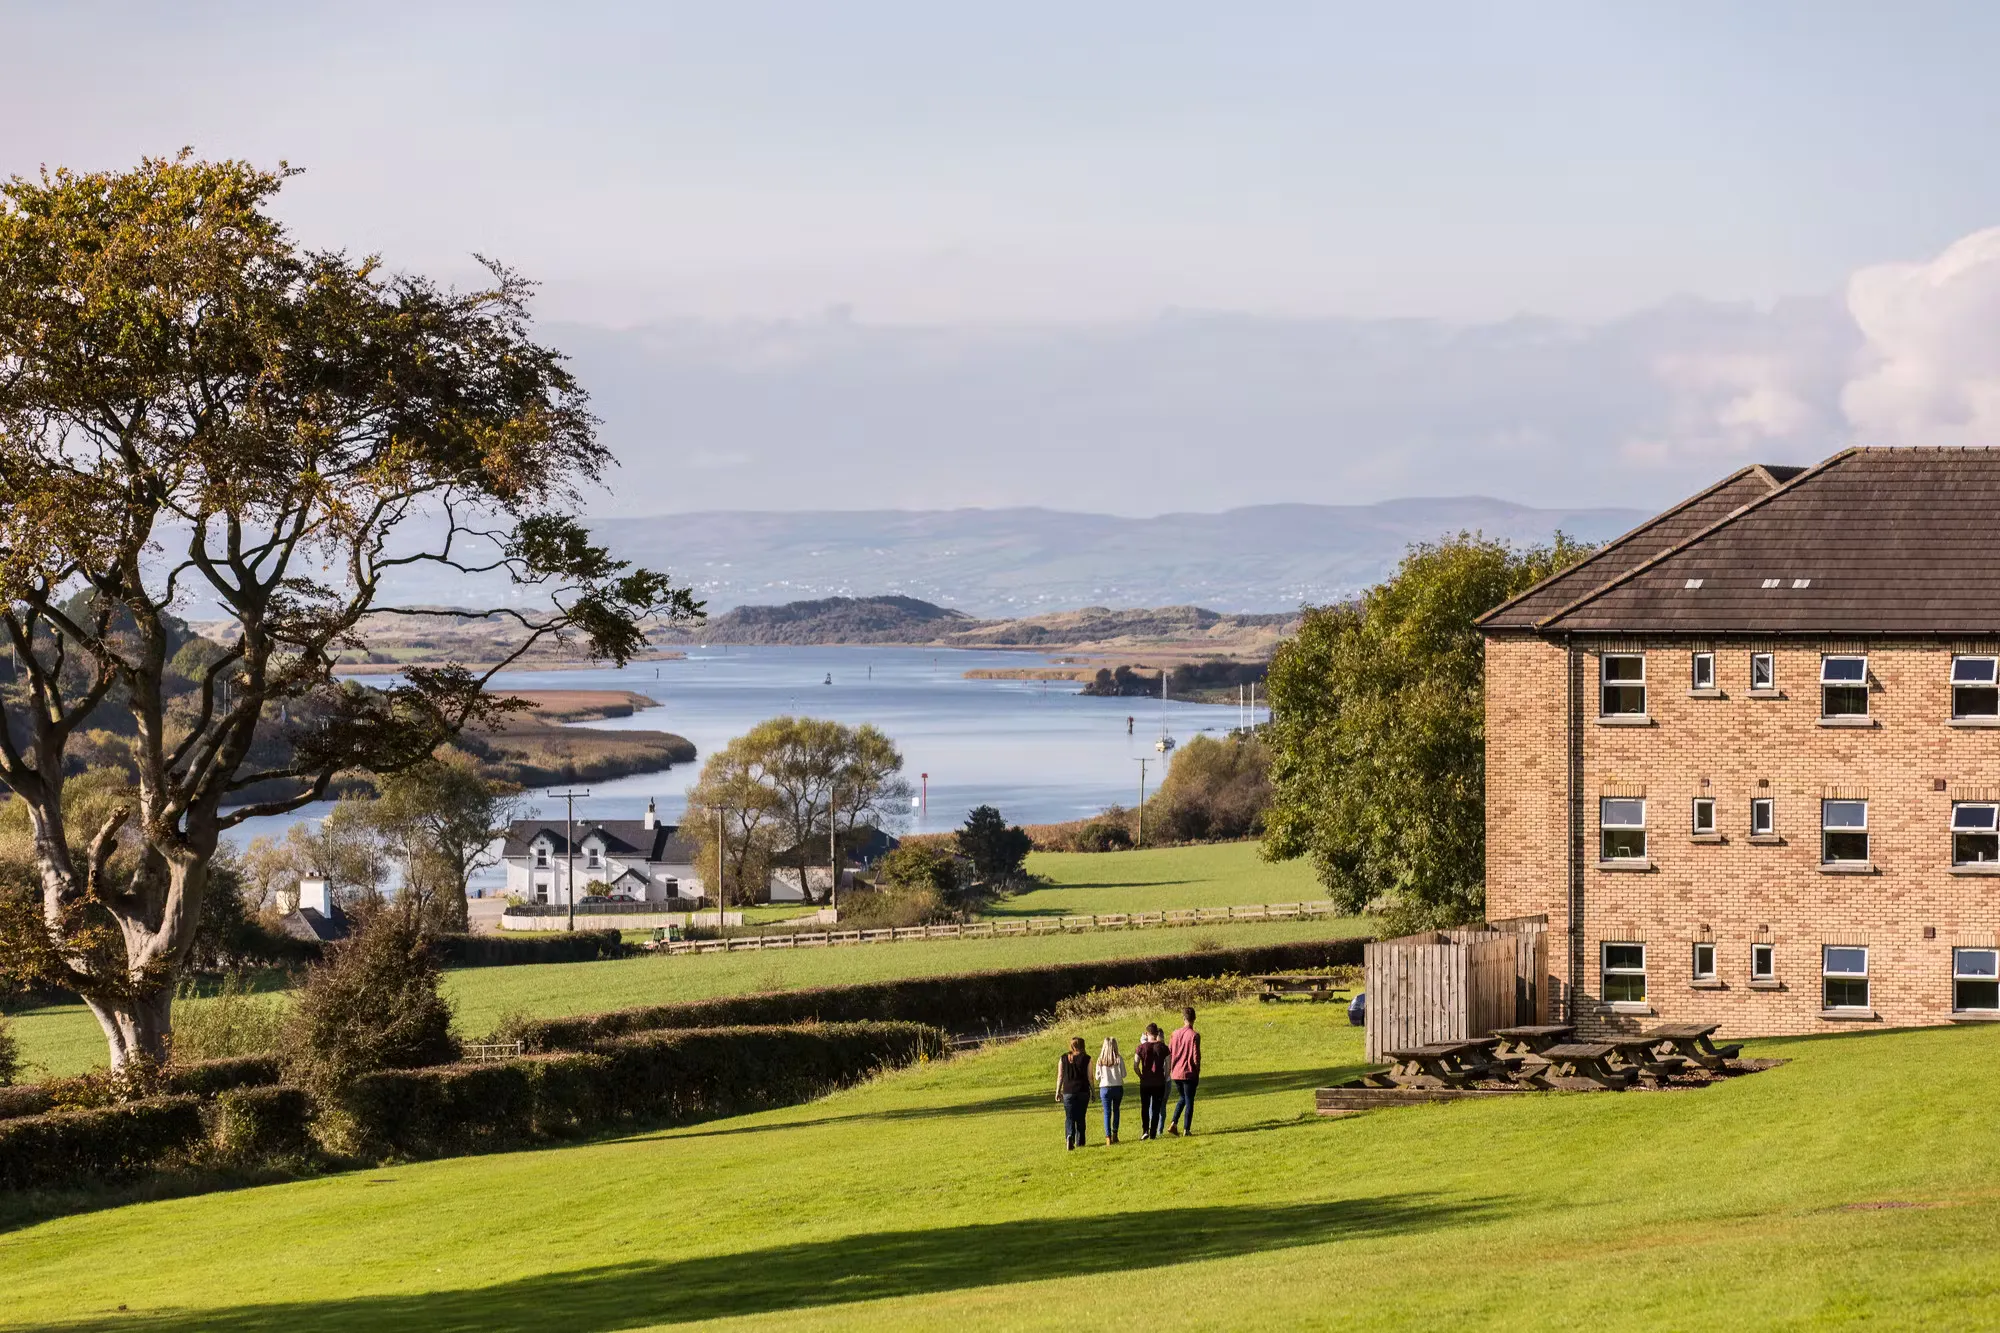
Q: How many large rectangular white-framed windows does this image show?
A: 9